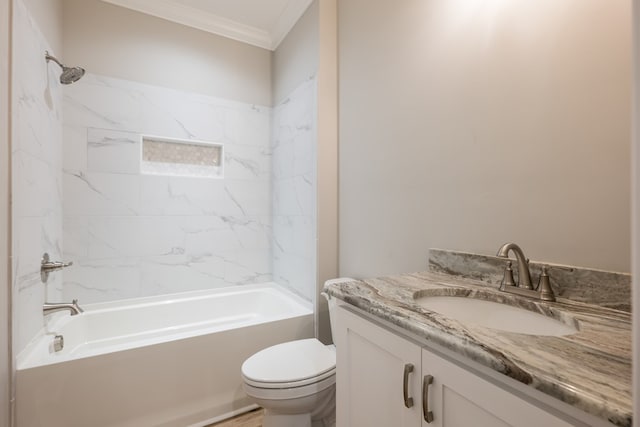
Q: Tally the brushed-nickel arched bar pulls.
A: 2